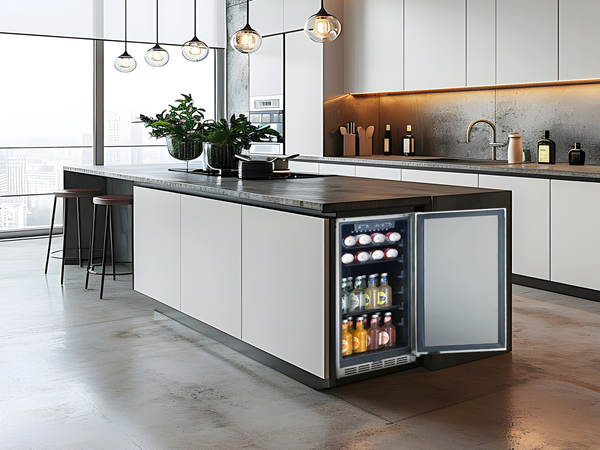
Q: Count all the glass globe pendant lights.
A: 5